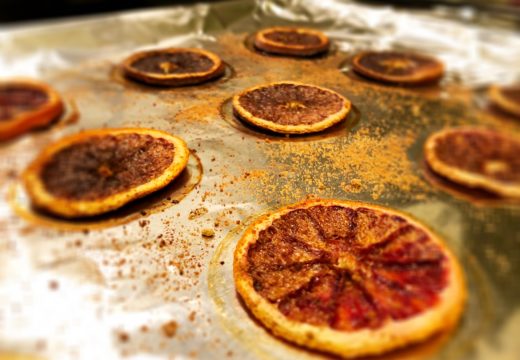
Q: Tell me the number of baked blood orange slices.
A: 9